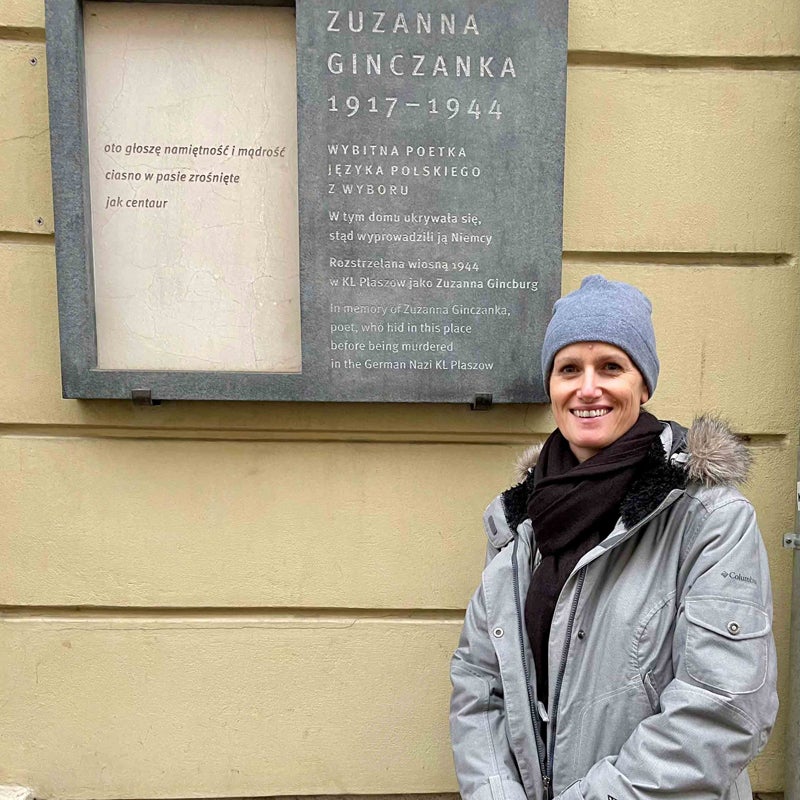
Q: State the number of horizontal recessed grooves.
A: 4